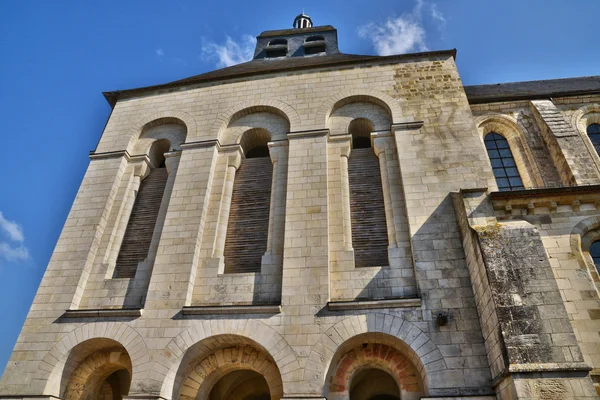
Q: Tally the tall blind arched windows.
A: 3